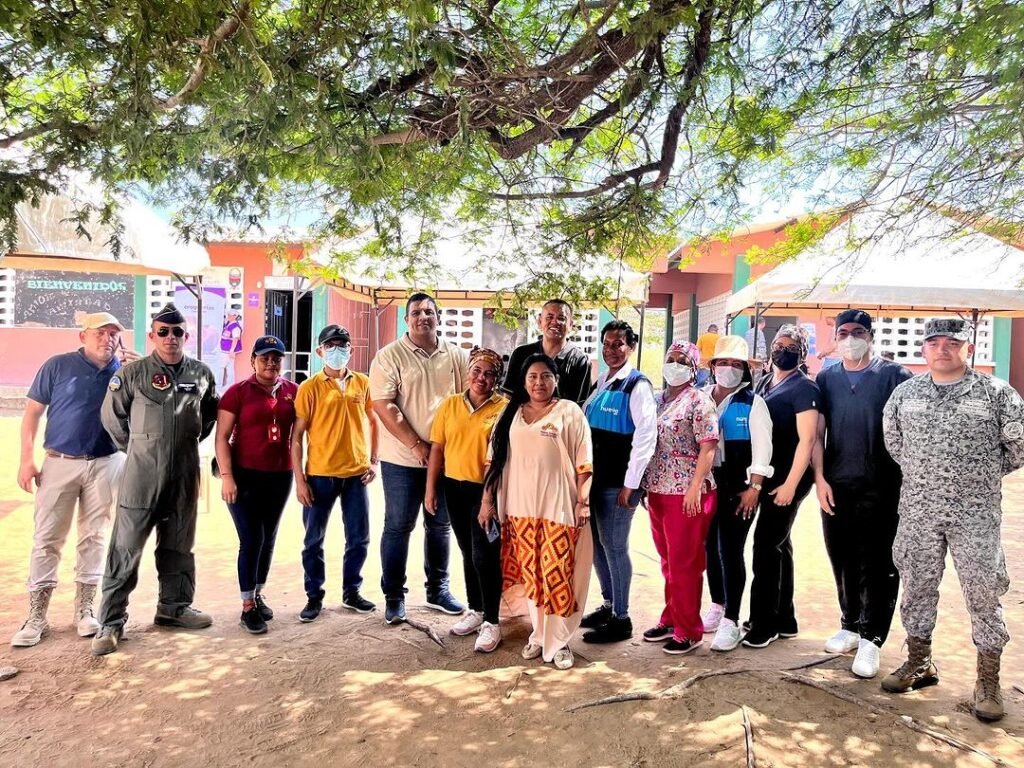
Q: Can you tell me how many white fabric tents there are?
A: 3